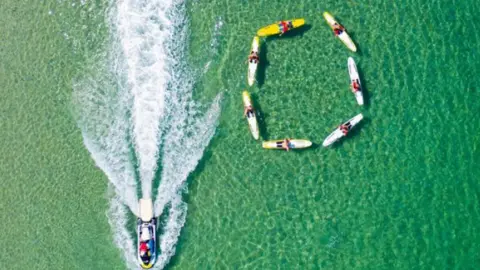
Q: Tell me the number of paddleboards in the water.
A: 7